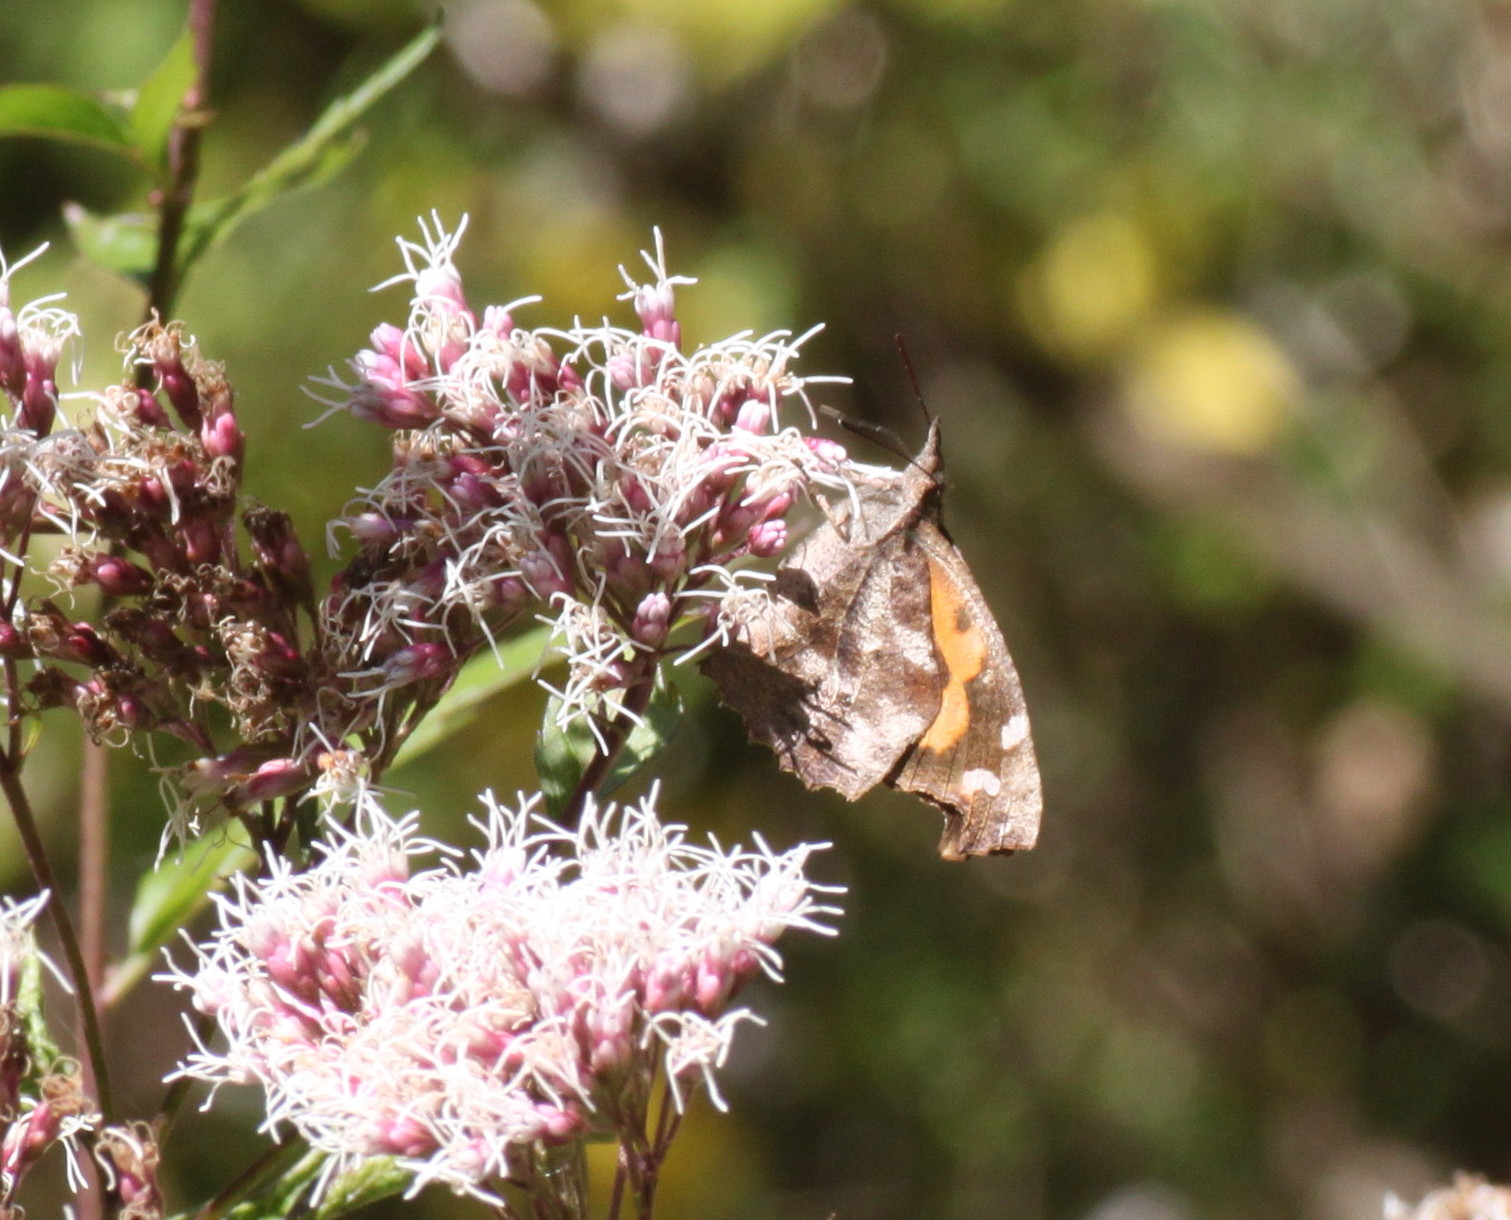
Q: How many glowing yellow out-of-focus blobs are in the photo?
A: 2